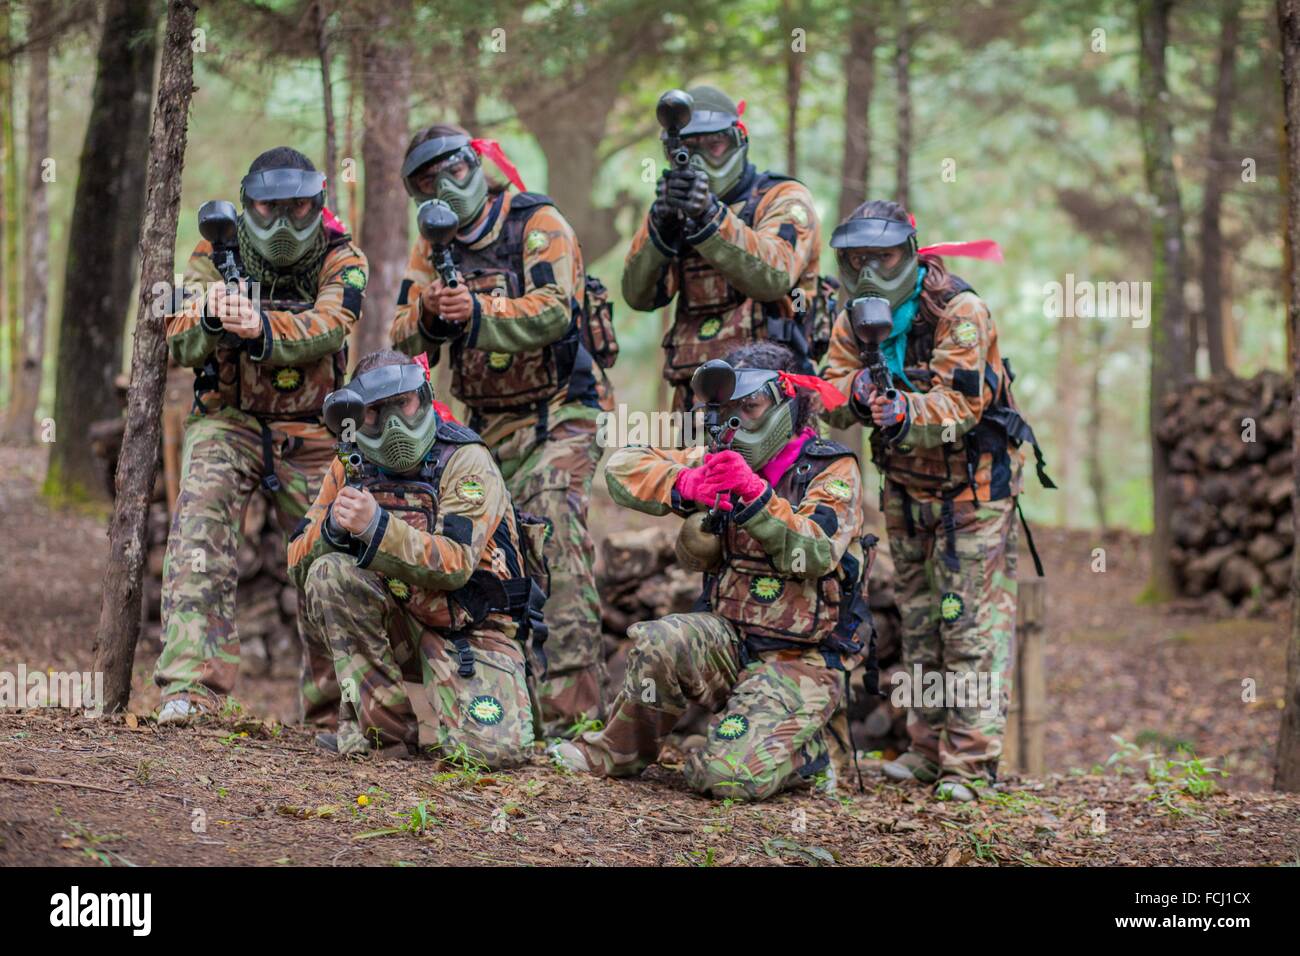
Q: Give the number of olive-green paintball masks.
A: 6